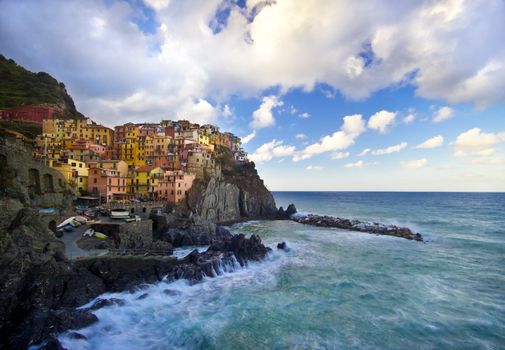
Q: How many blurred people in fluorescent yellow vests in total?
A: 0